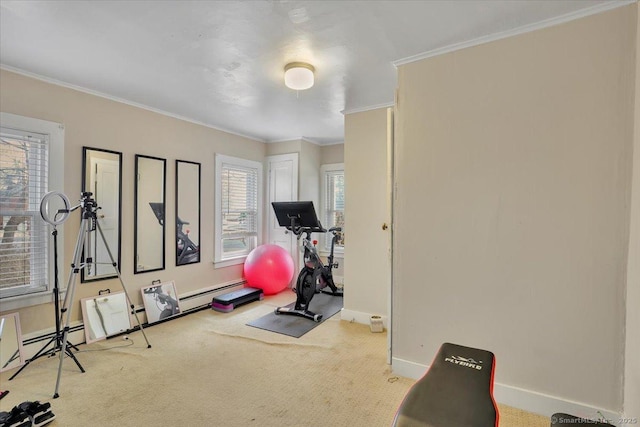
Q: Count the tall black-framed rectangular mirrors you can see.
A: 3